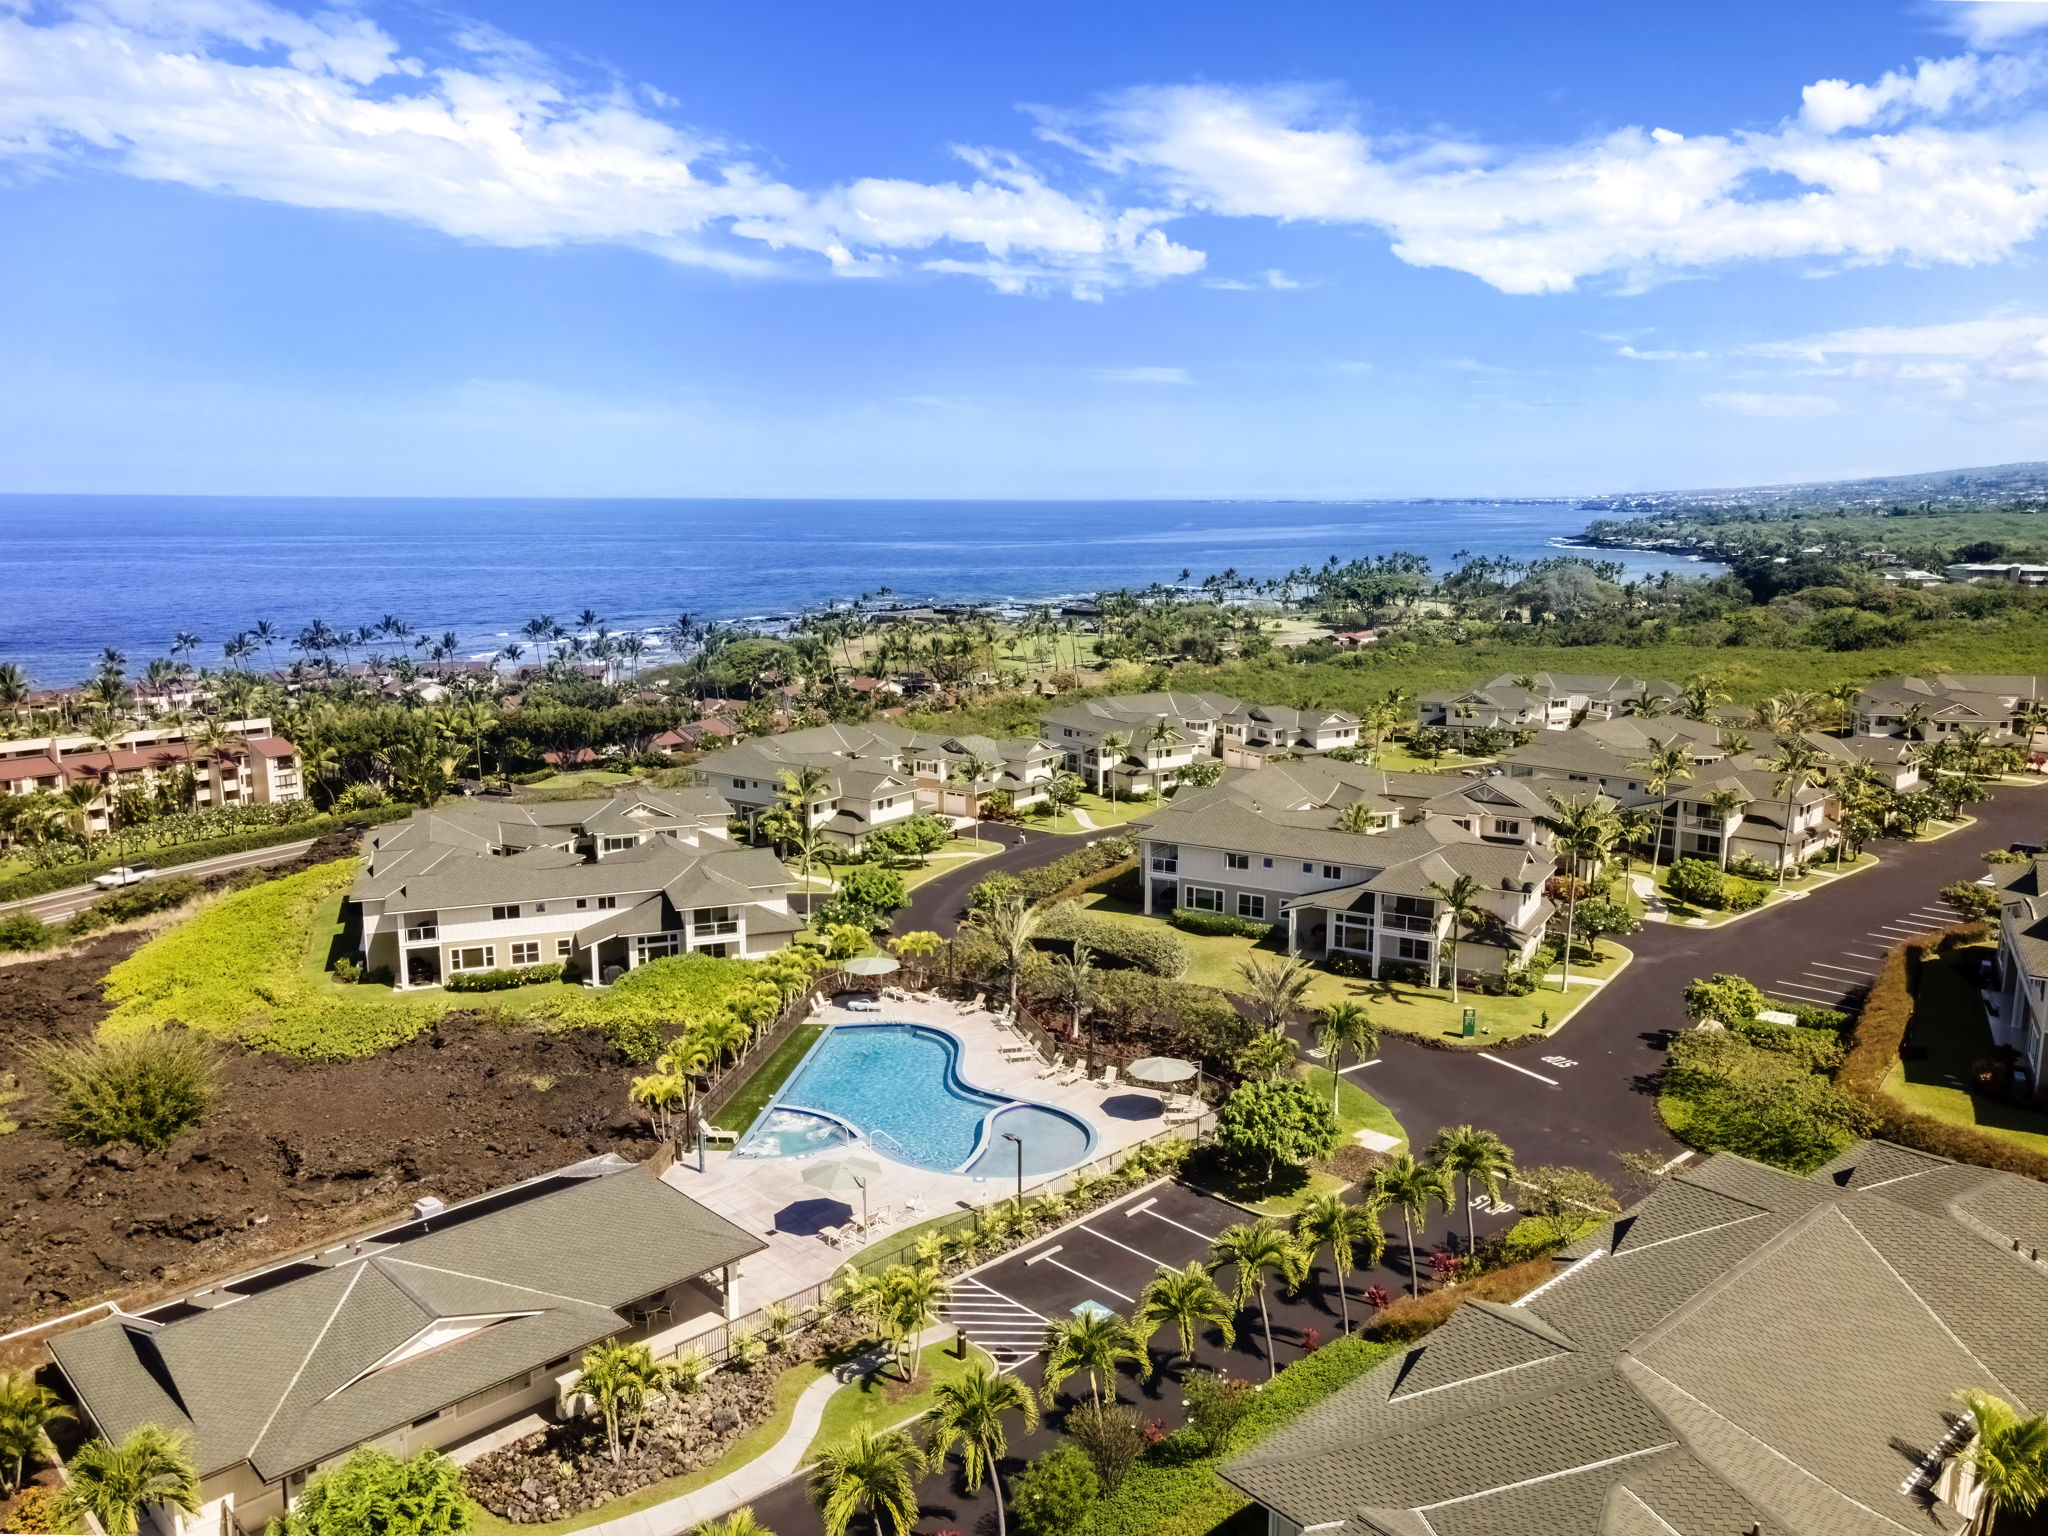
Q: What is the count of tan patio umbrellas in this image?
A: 3